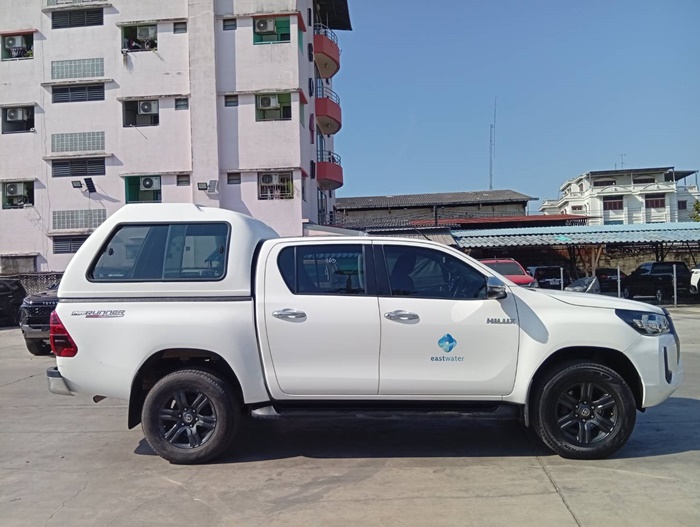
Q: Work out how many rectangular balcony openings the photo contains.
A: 9